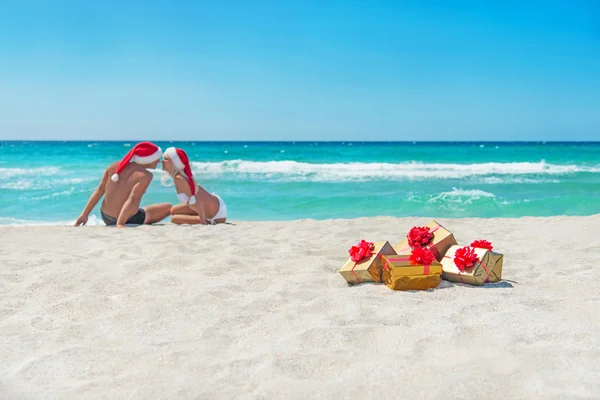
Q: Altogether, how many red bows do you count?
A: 5